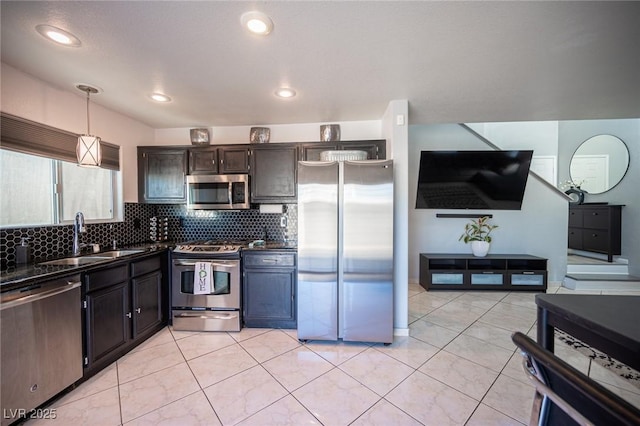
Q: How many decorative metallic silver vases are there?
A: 3